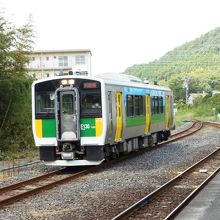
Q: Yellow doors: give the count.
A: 3